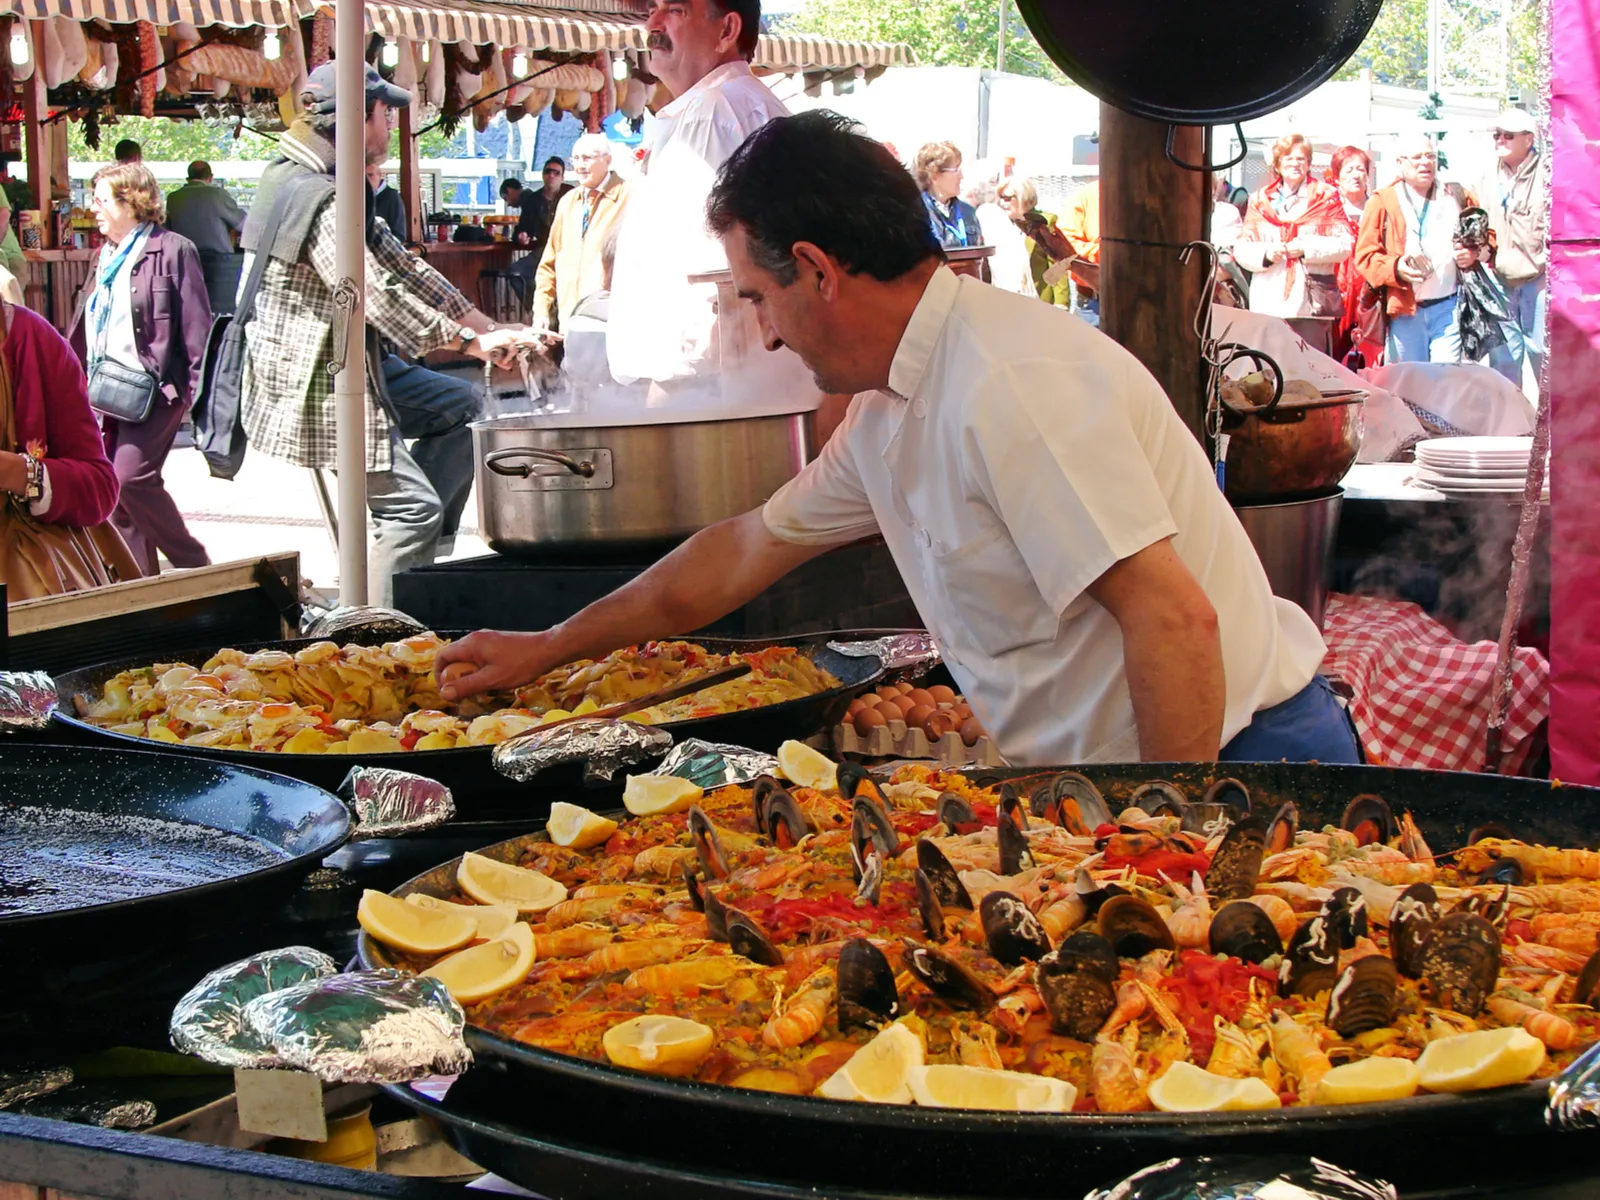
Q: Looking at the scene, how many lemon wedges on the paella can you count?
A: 13